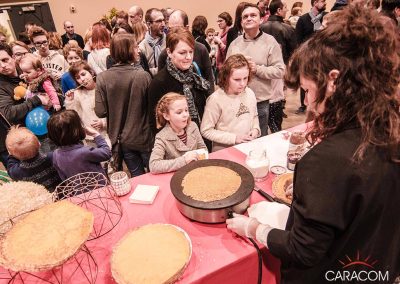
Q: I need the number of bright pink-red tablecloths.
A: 1